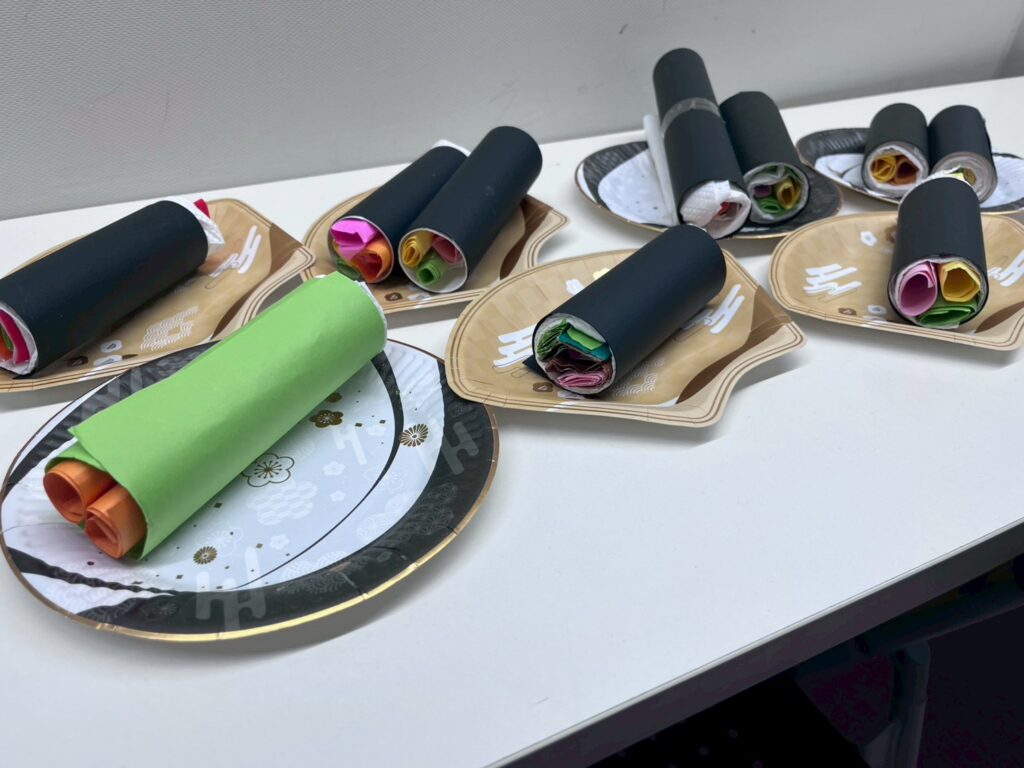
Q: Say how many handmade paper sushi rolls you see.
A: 10